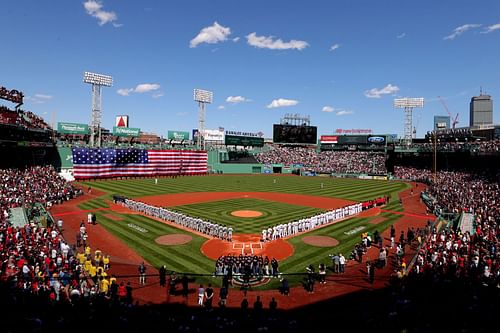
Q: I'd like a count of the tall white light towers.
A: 3